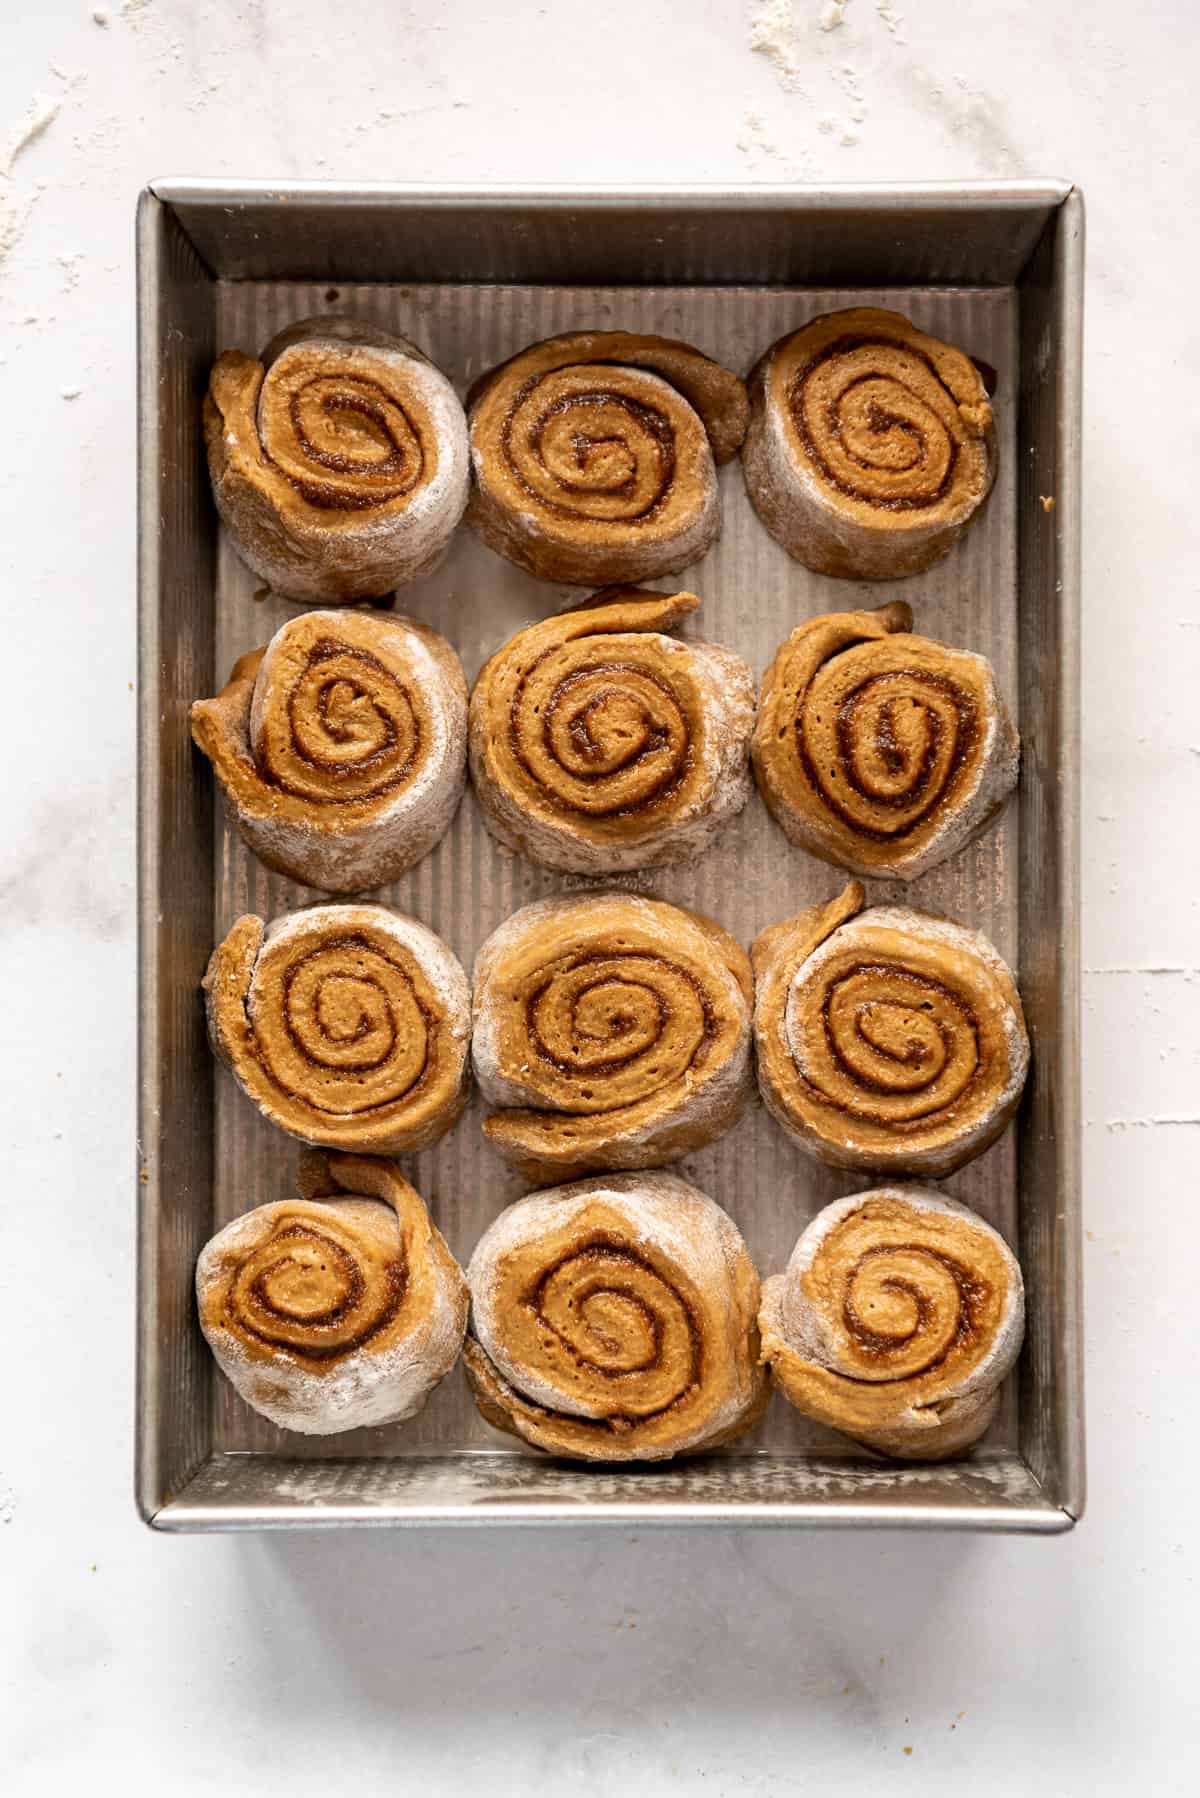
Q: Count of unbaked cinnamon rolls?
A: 12